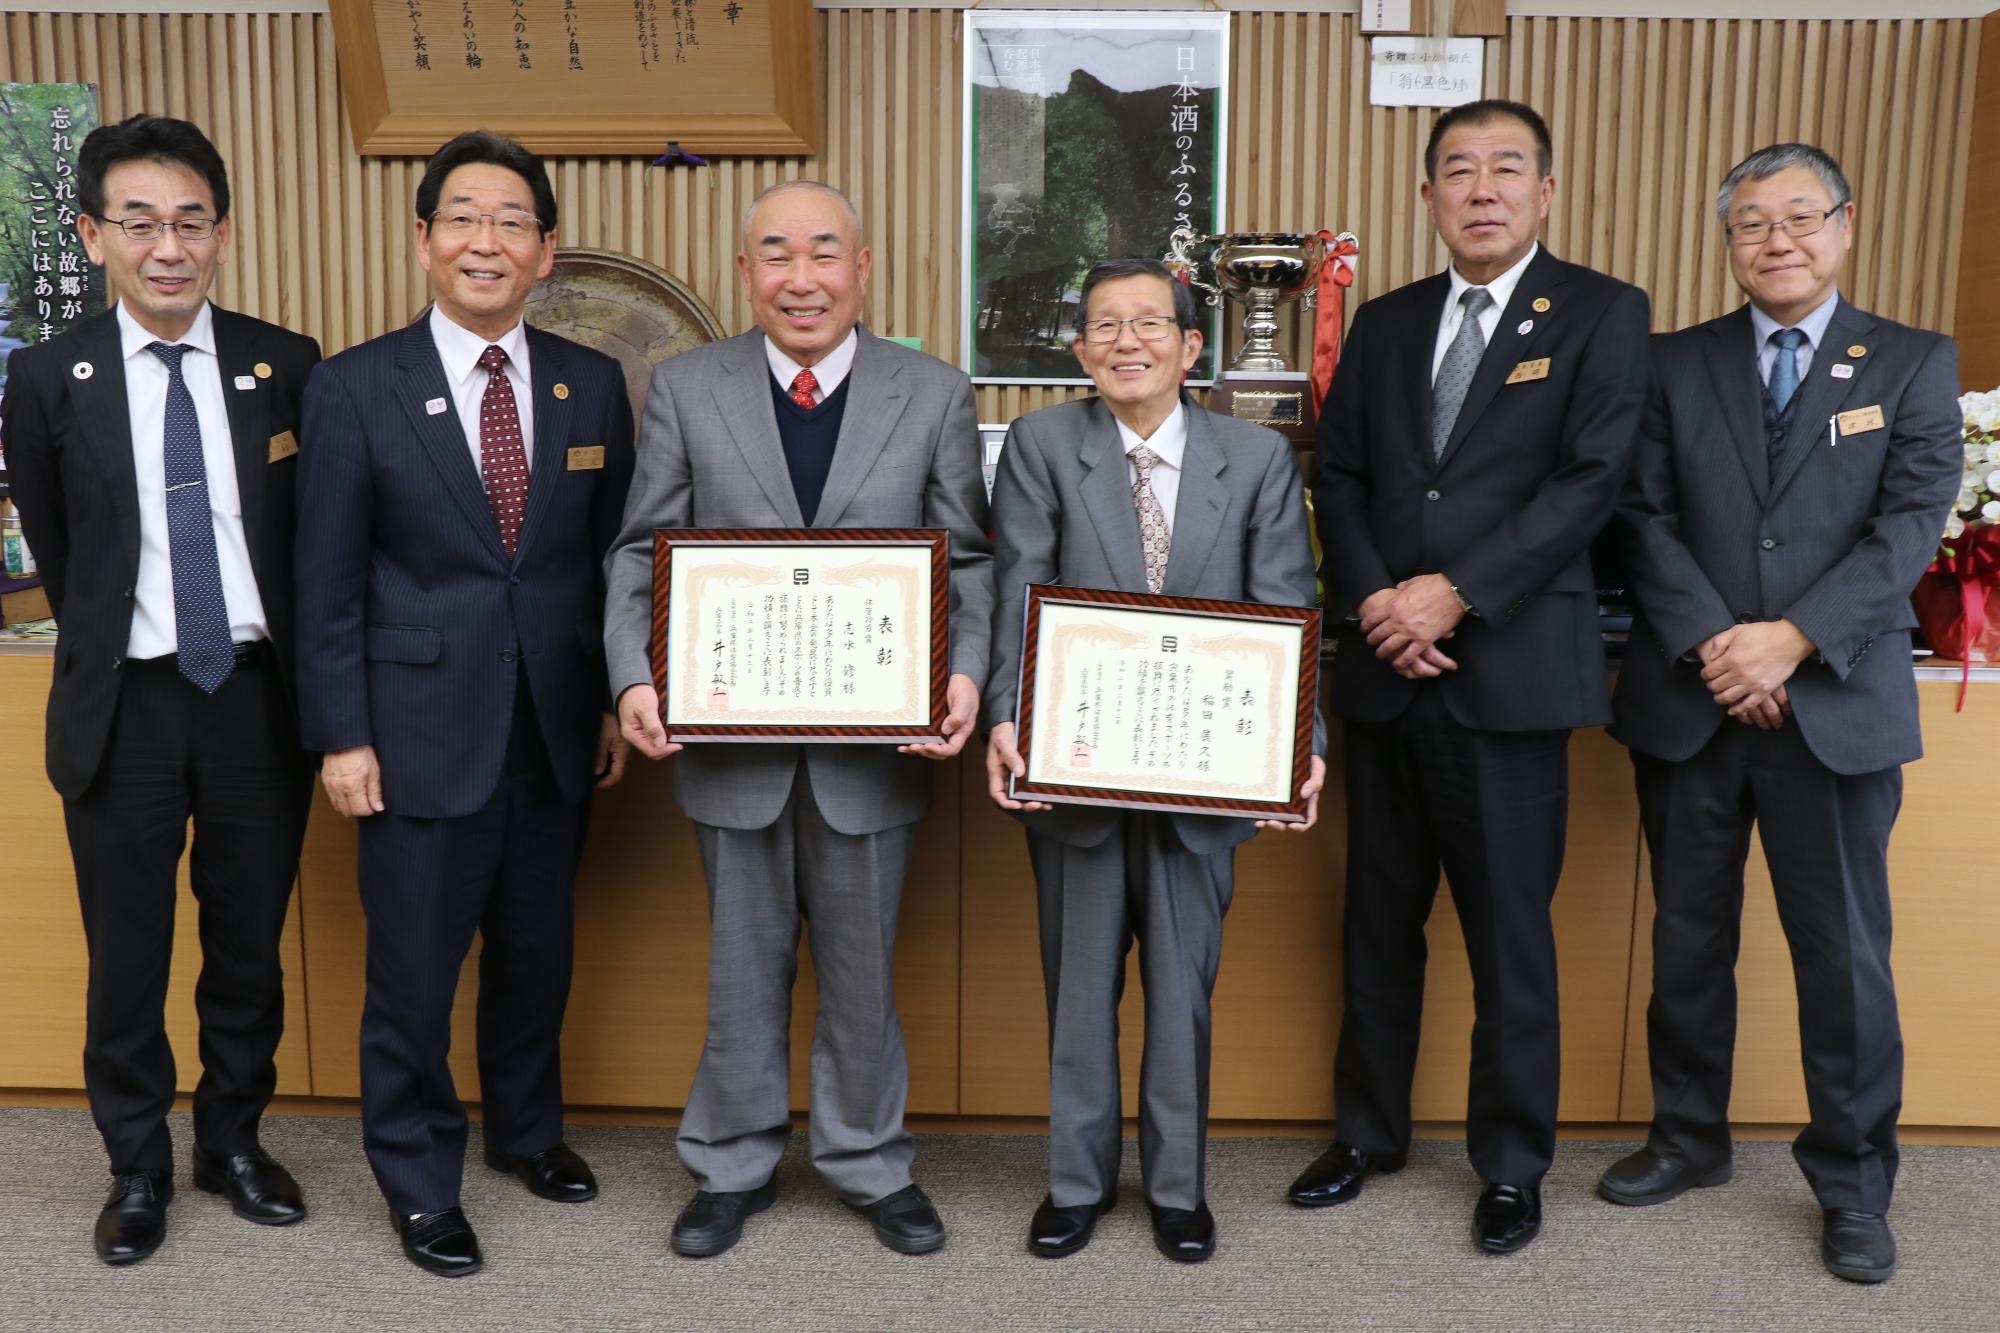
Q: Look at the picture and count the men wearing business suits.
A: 6